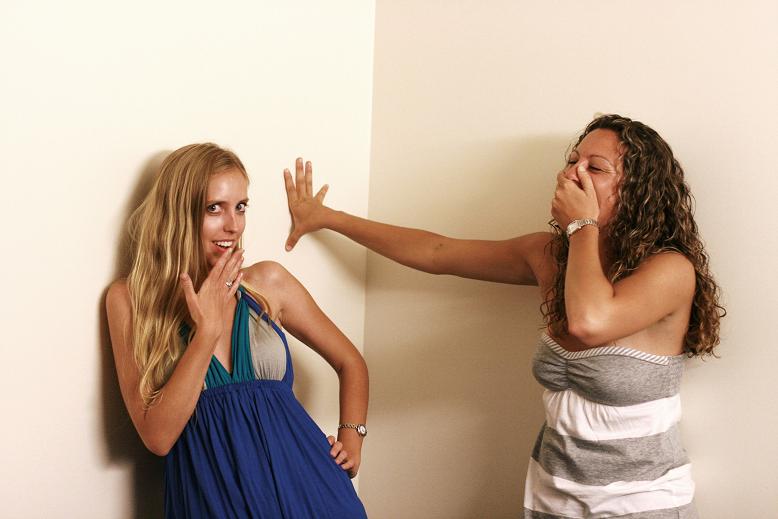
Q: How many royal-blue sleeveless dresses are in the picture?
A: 1